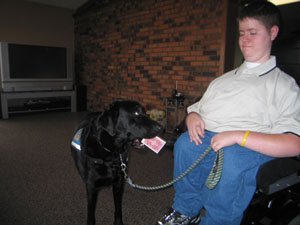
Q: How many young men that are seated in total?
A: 1